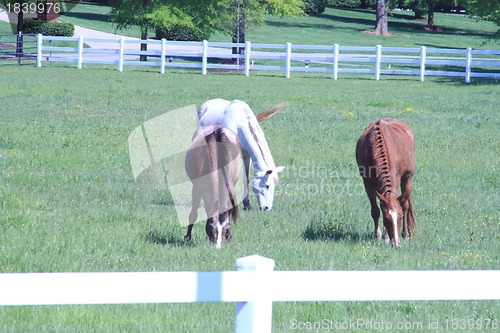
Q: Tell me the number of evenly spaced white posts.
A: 11